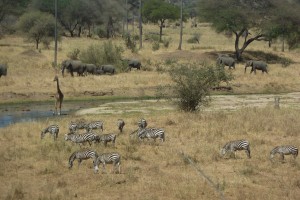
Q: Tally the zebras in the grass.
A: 12